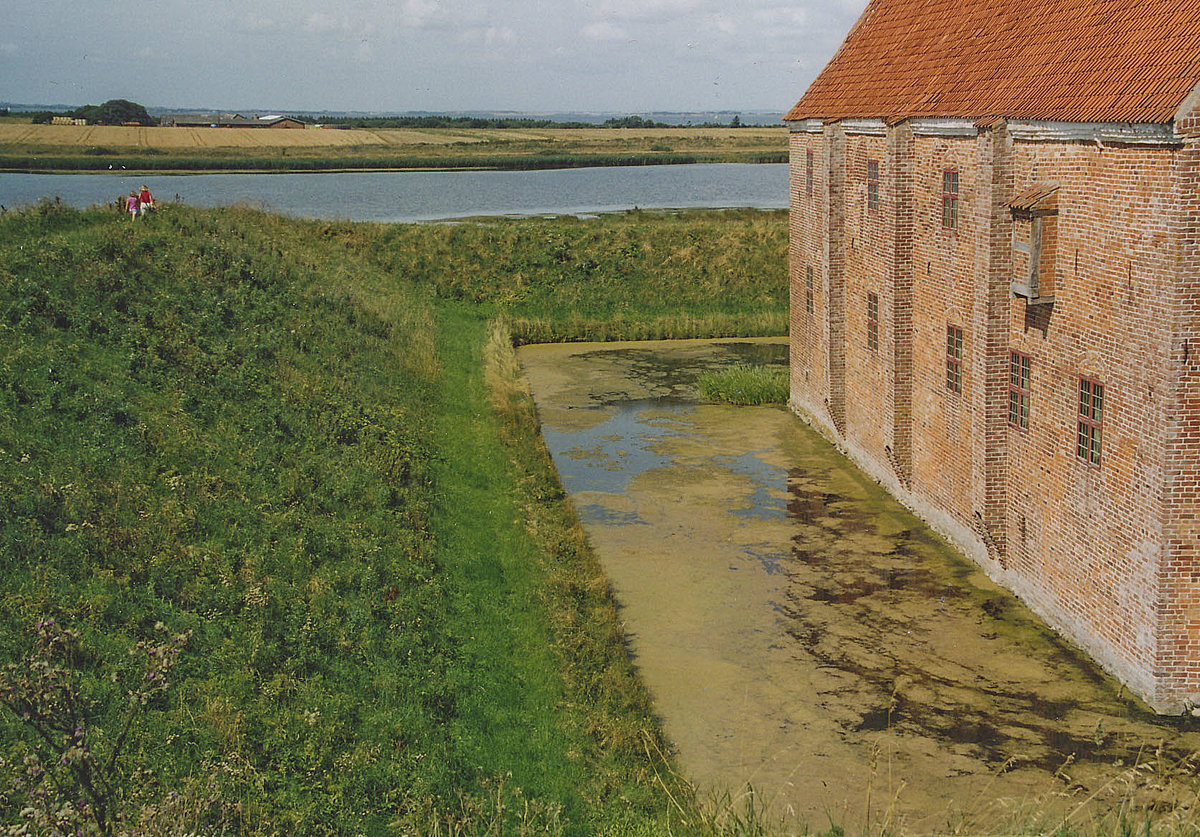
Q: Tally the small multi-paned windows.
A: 8